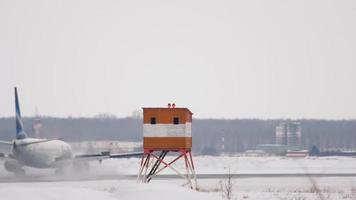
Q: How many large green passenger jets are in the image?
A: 0